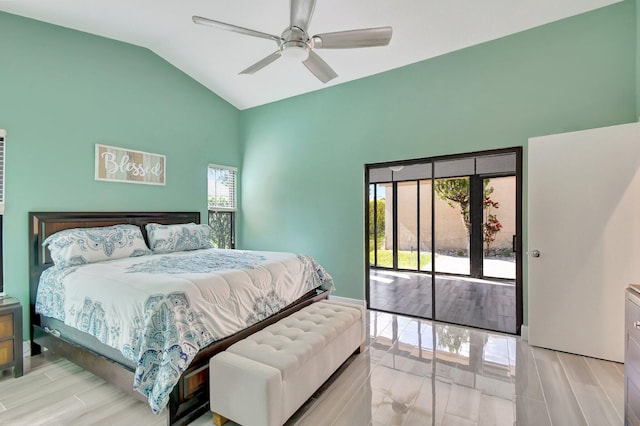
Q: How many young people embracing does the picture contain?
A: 0